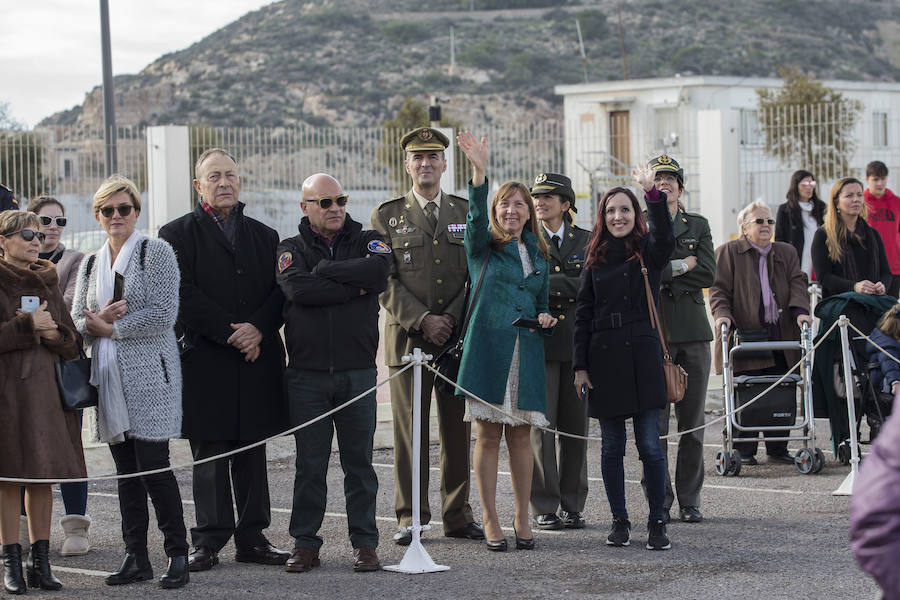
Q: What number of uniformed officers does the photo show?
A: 3